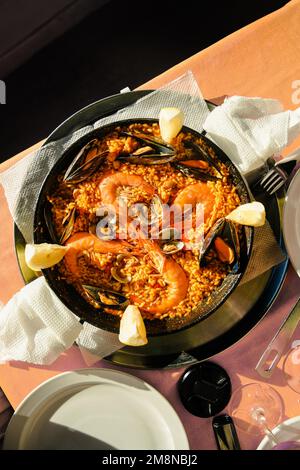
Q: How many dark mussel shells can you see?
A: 6